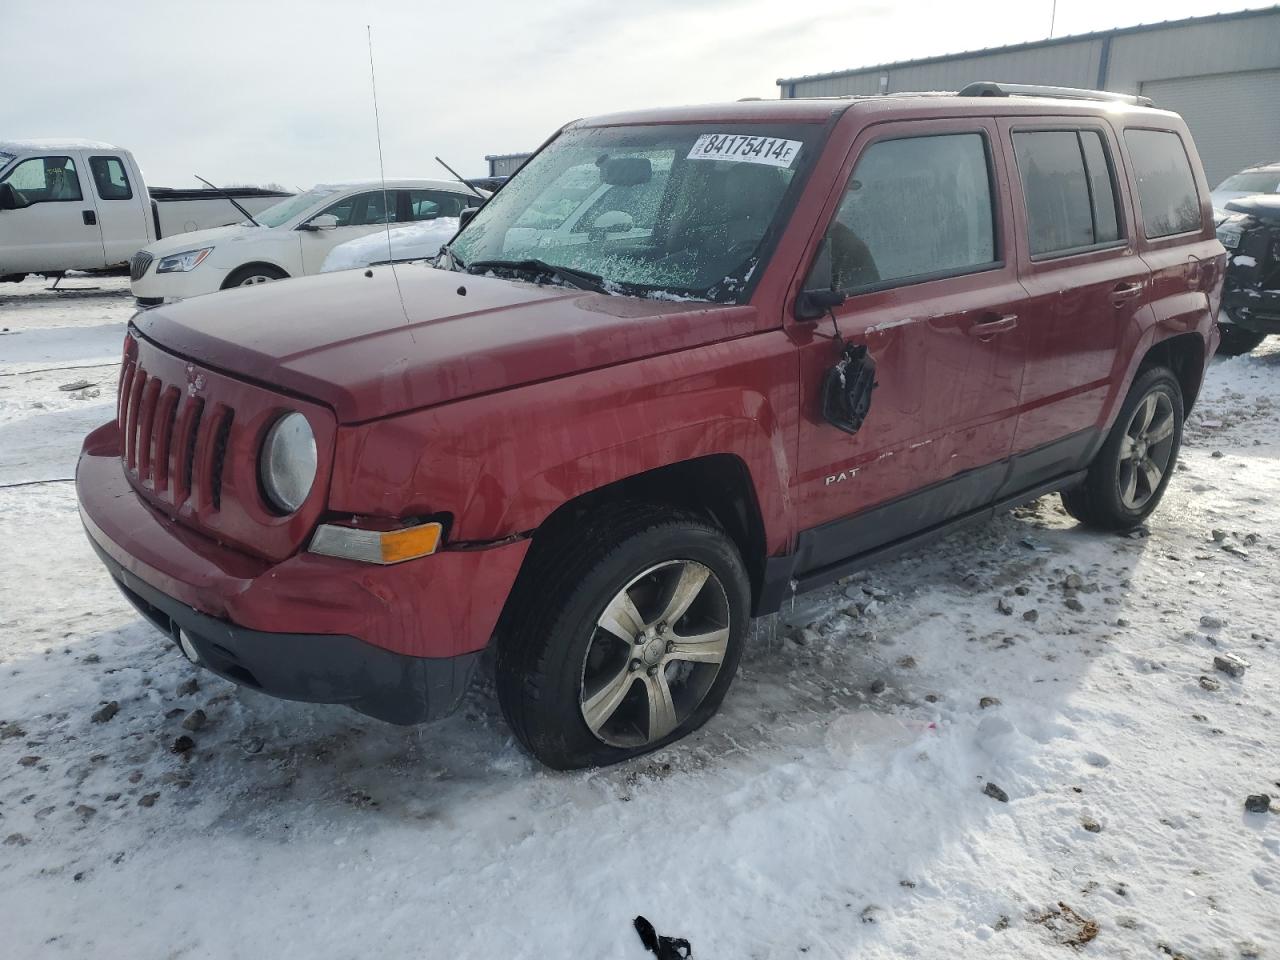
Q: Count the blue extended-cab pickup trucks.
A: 0